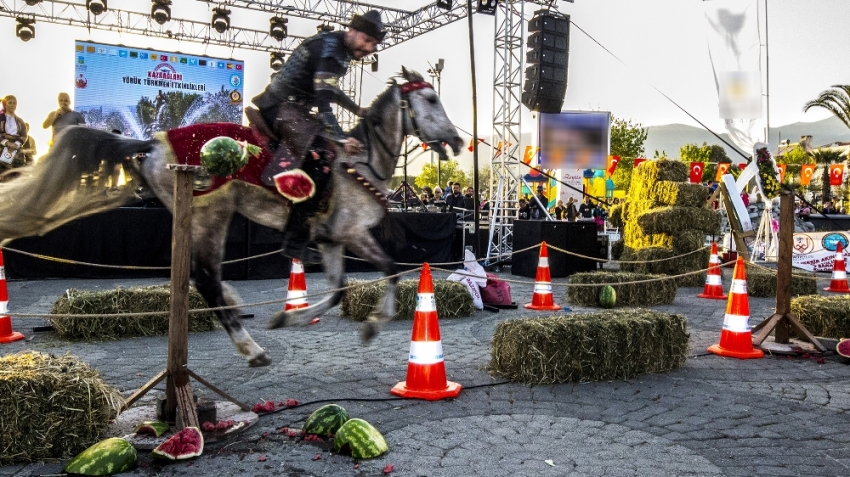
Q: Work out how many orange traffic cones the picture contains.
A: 7